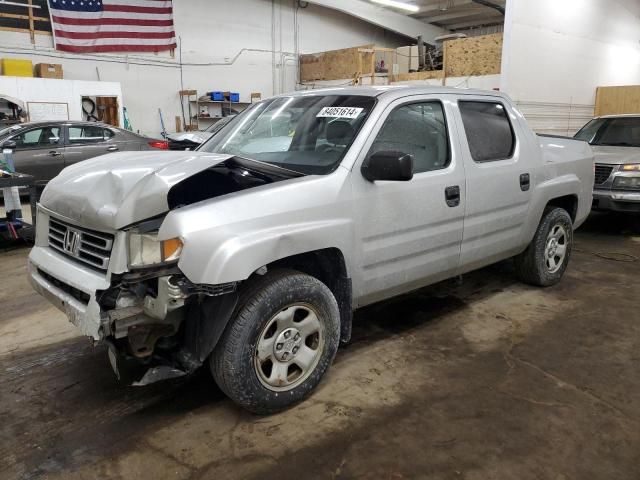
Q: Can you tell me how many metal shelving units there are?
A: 1